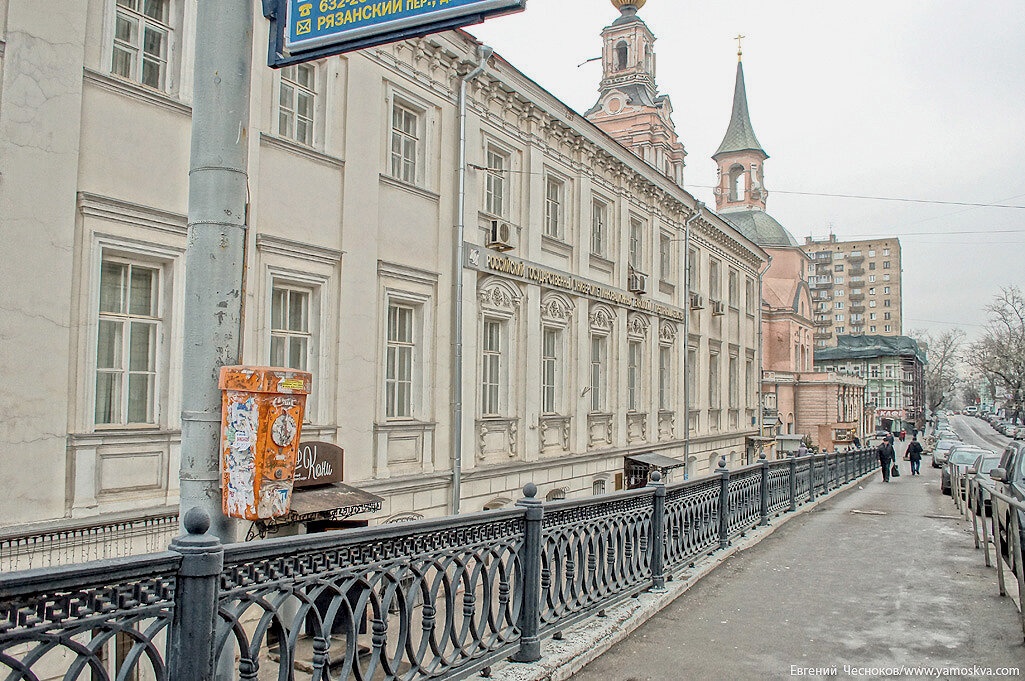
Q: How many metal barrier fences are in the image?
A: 2